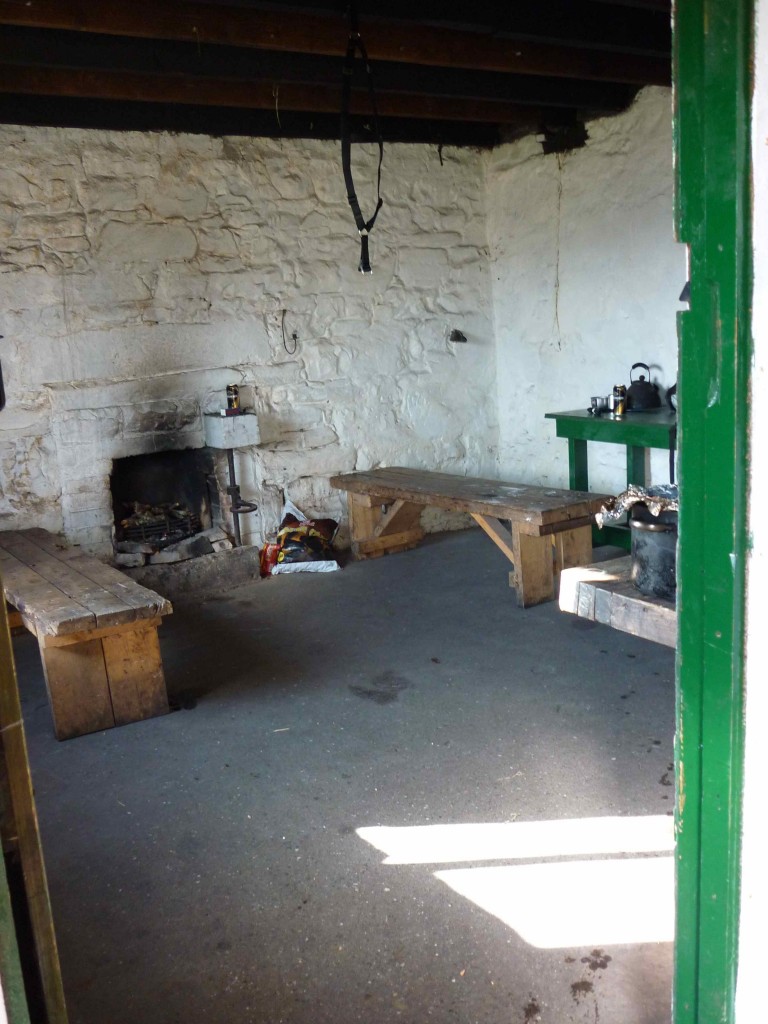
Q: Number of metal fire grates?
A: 1